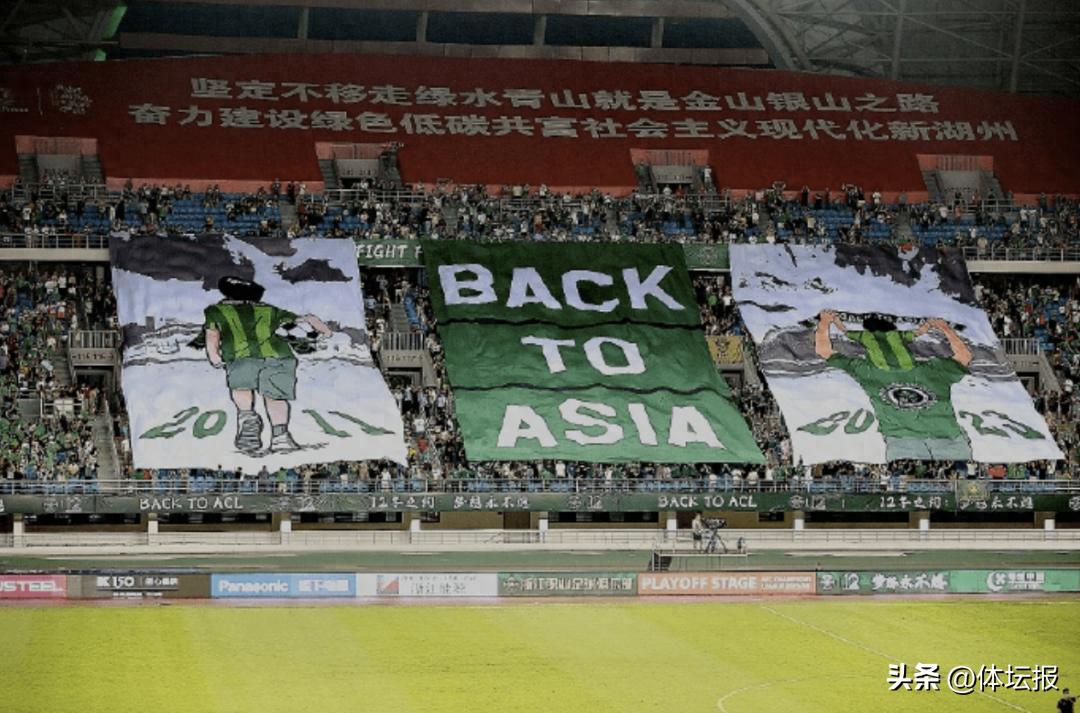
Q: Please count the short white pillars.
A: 9